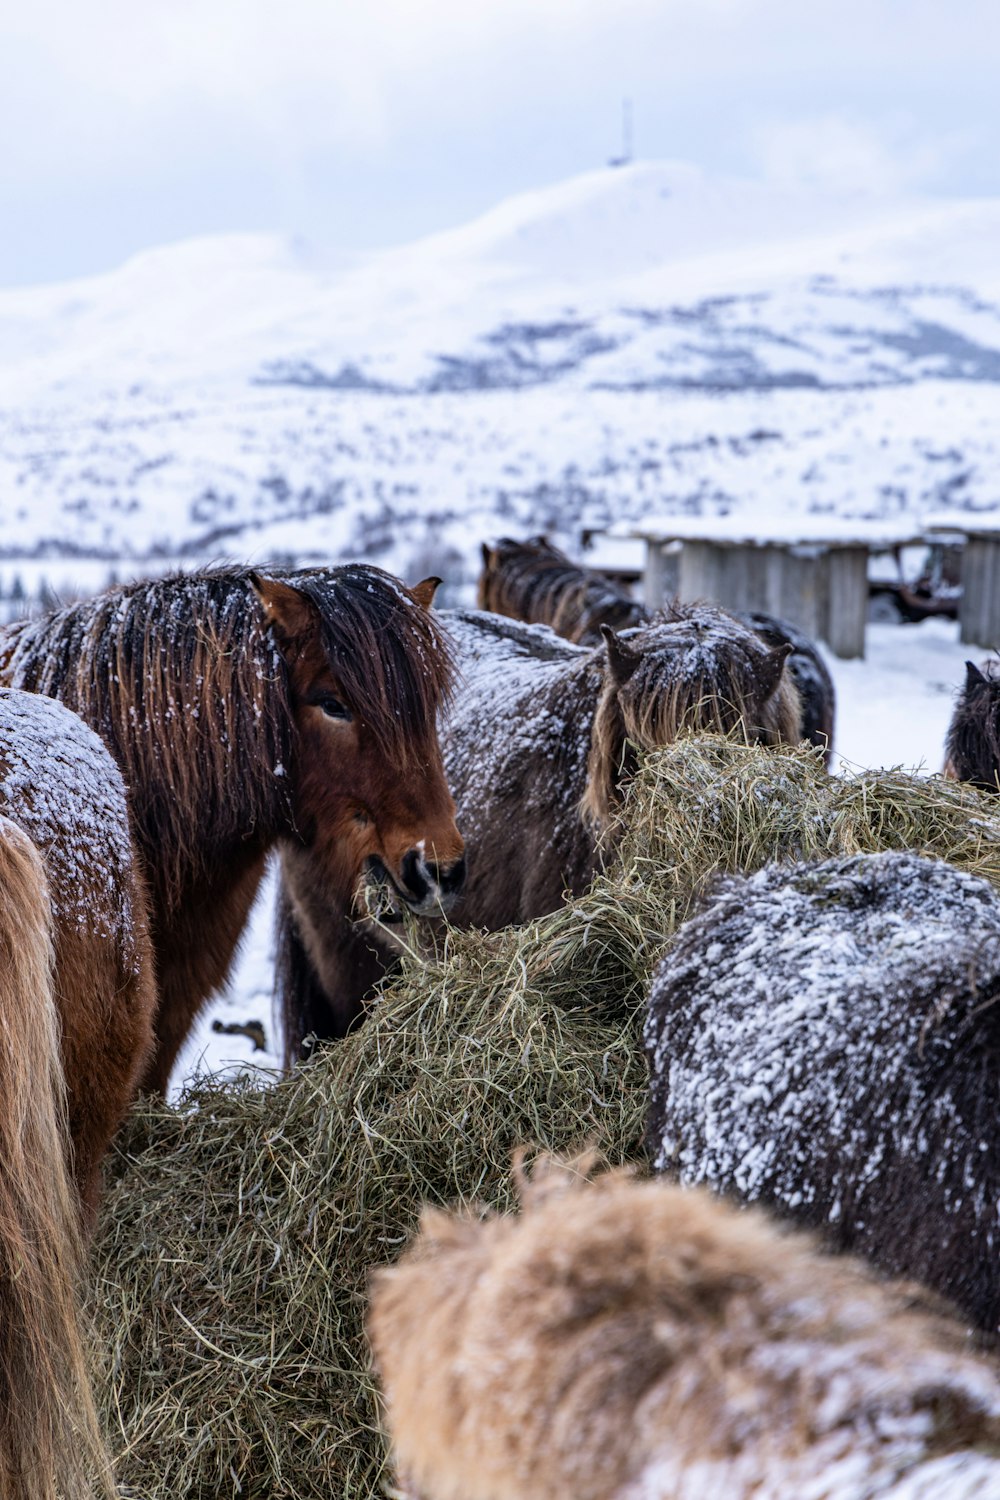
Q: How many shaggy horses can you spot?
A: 7